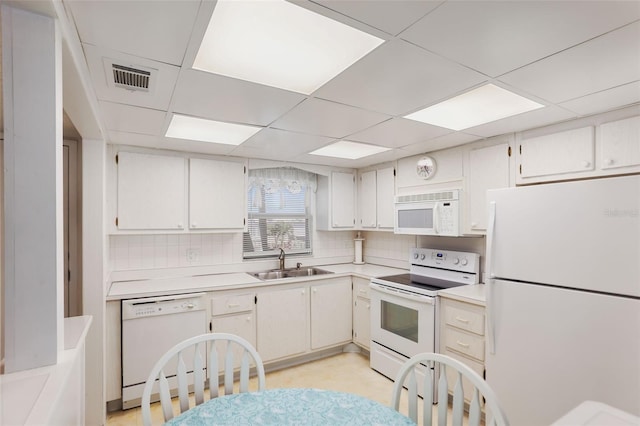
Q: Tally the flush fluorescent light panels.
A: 4